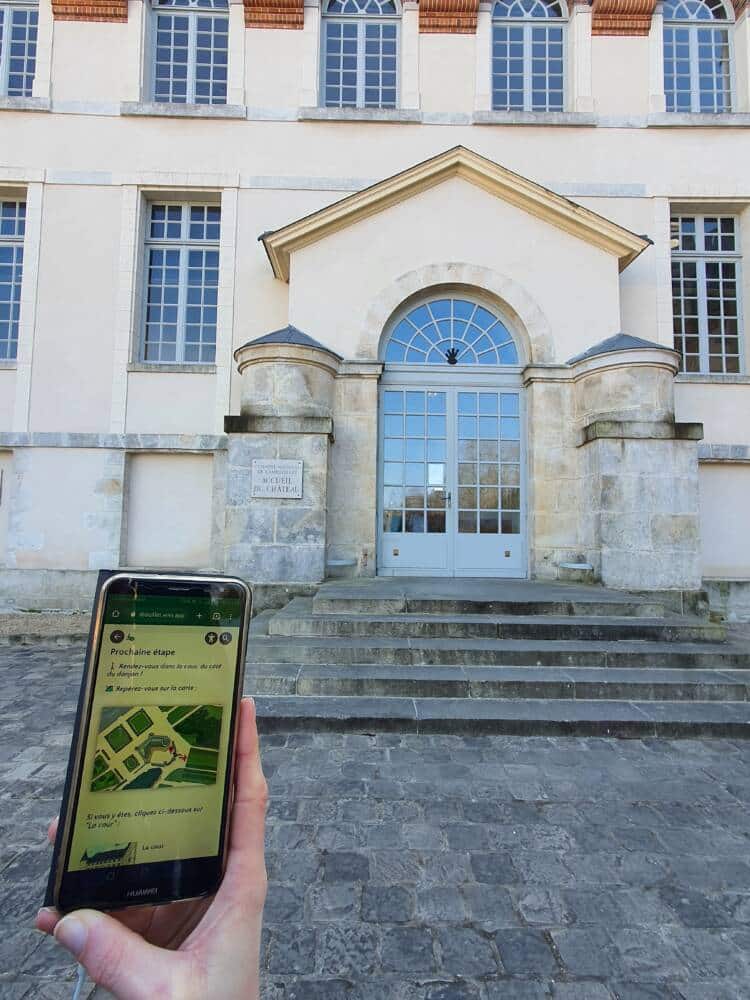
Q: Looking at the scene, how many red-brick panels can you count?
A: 4